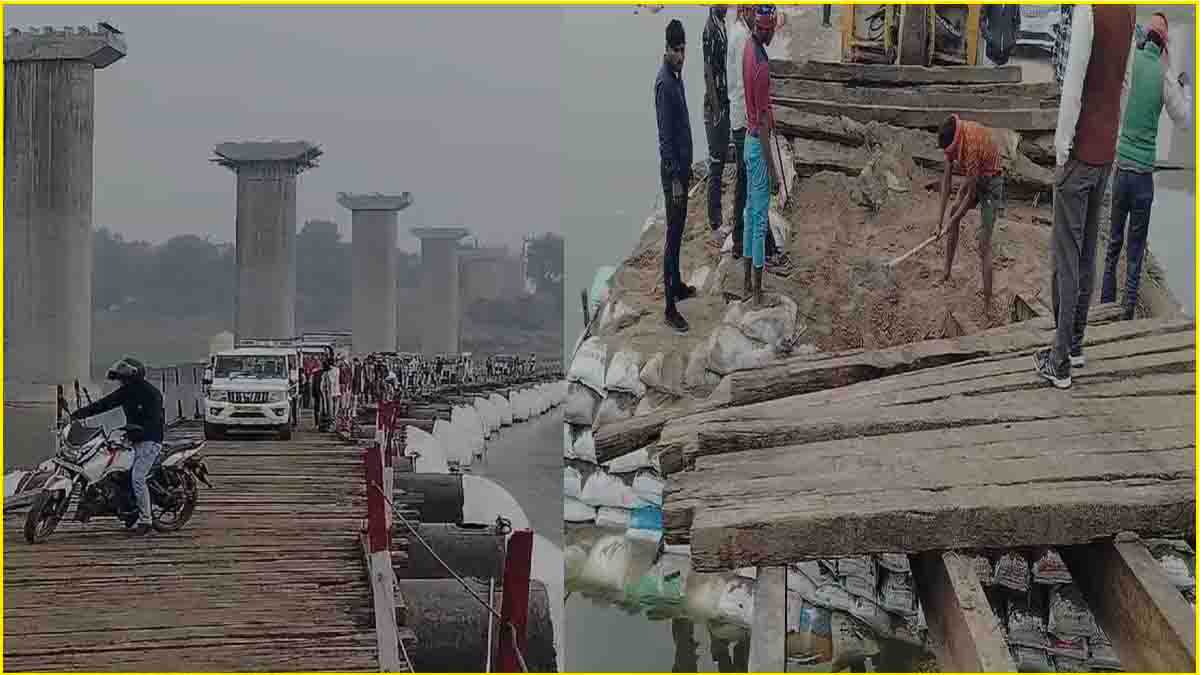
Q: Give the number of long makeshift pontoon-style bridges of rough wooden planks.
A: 1